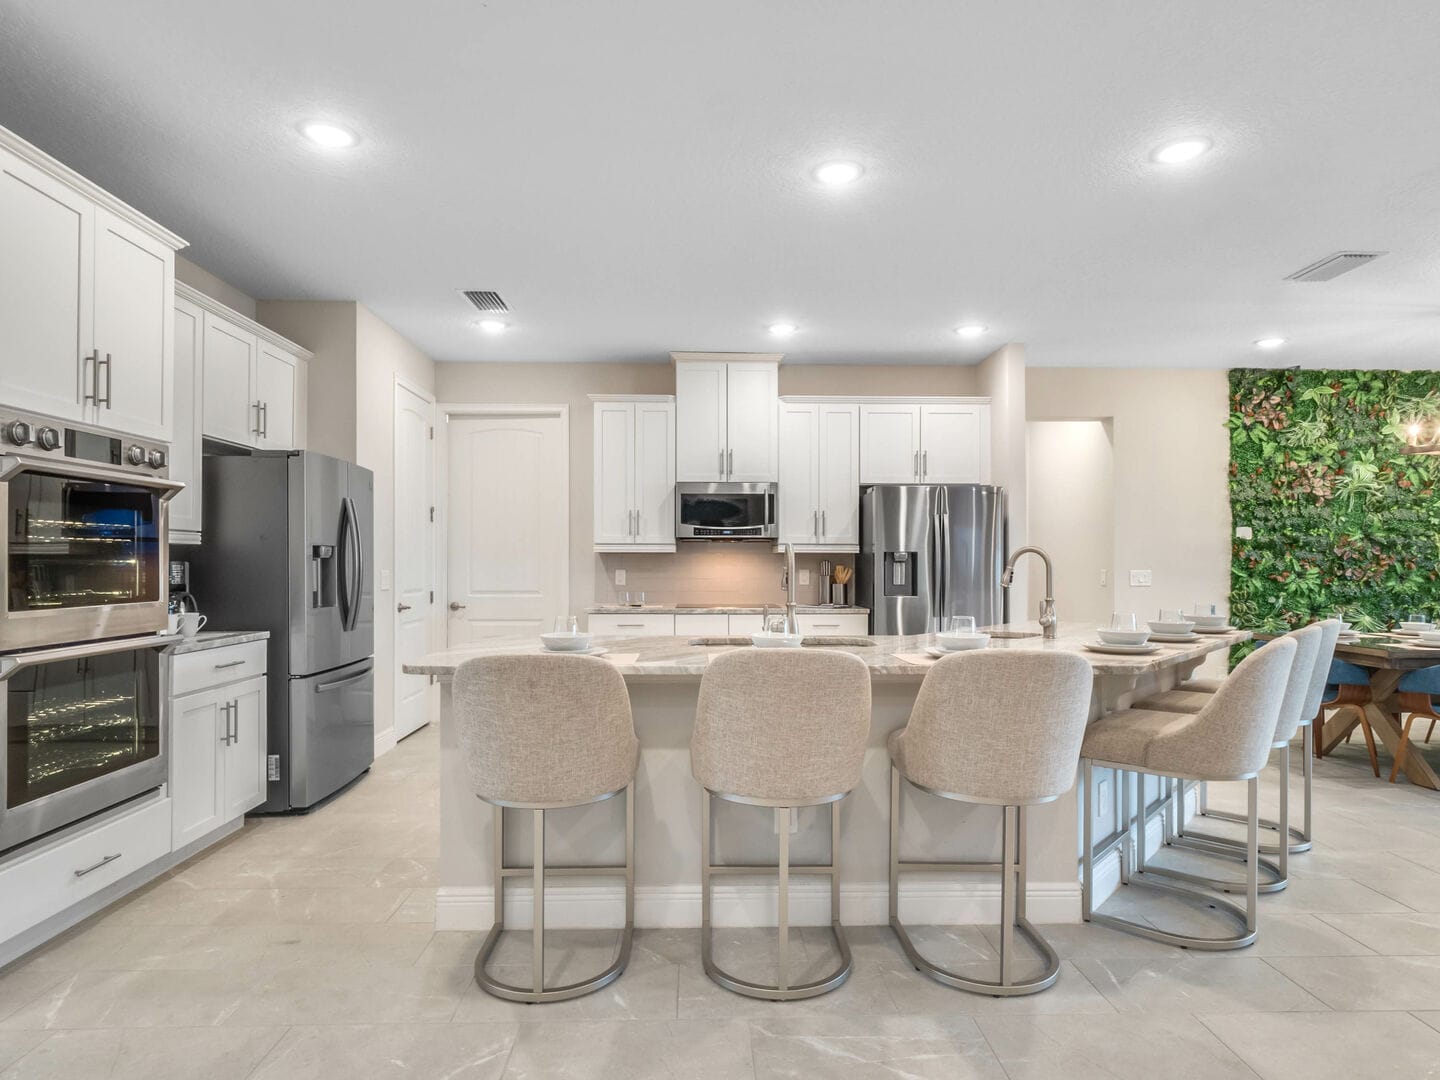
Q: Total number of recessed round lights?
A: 7